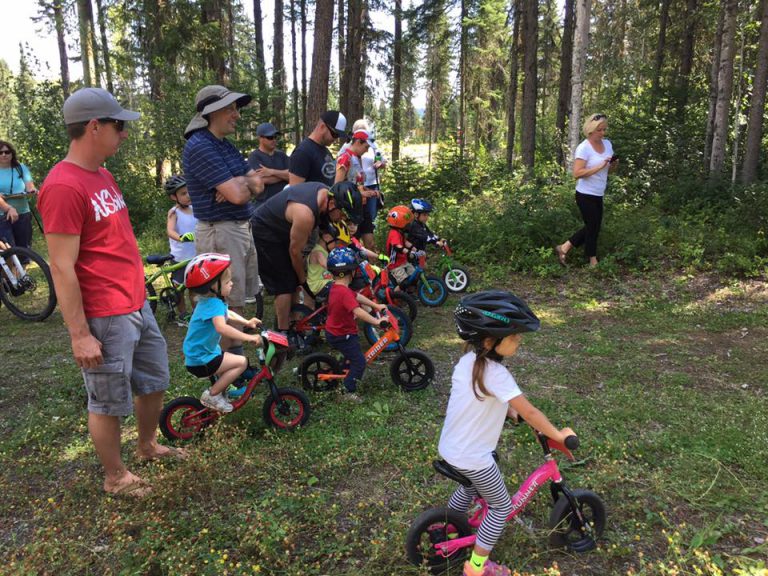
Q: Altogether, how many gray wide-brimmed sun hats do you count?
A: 1